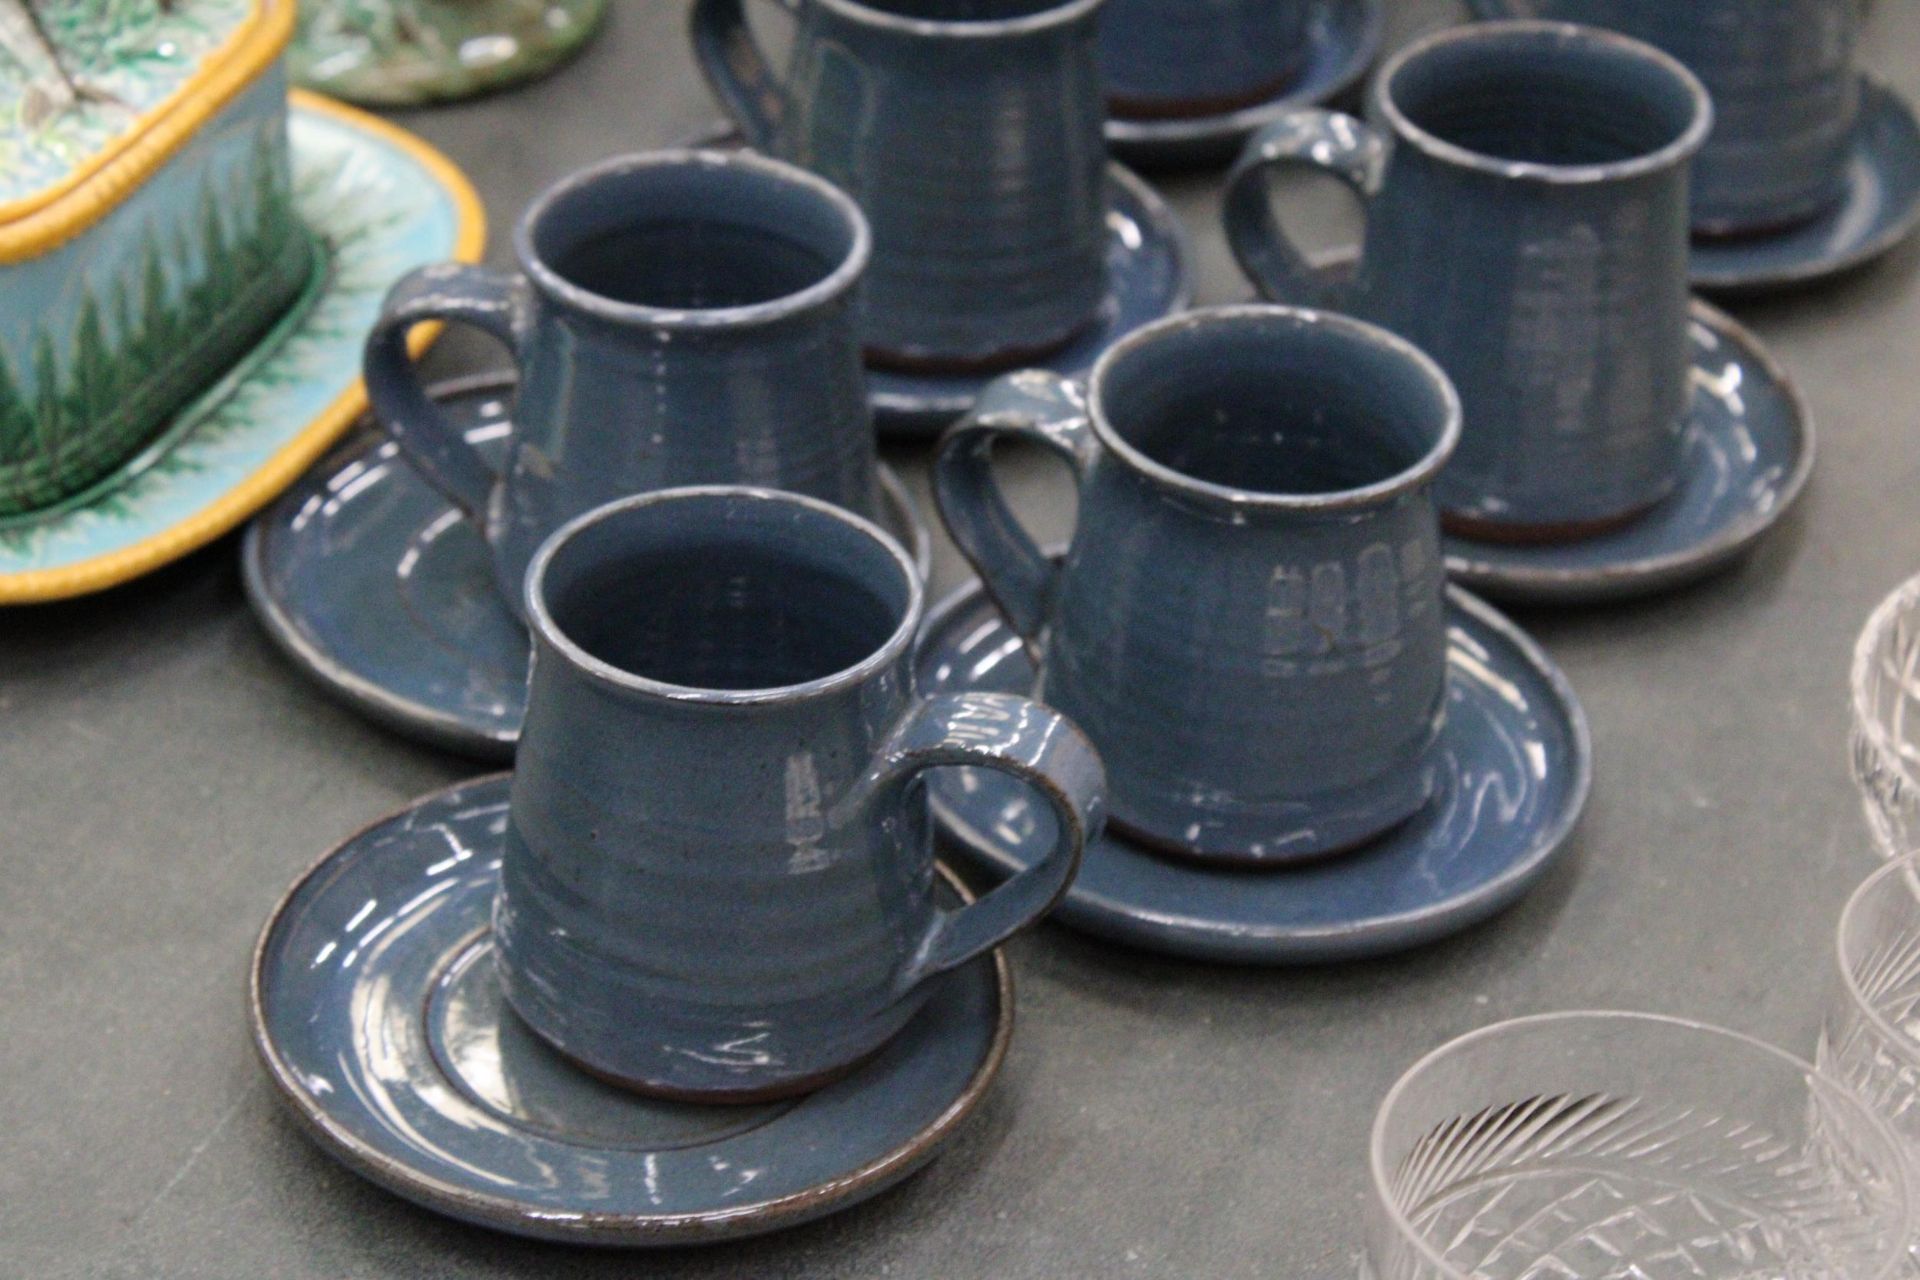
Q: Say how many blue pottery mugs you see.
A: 7